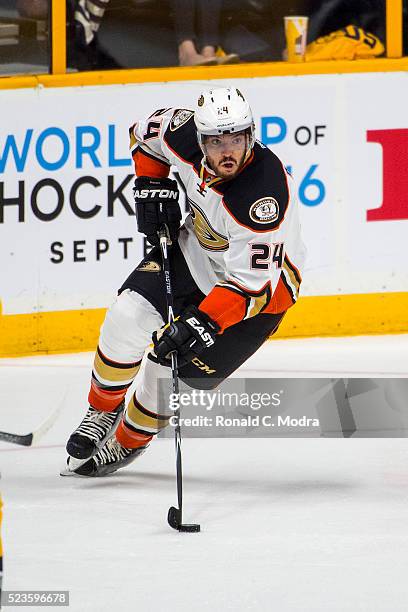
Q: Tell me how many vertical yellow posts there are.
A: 2